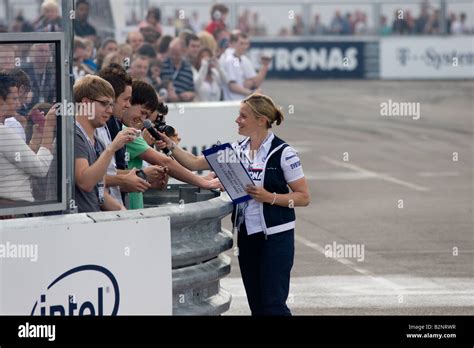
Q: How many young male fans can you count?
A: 3